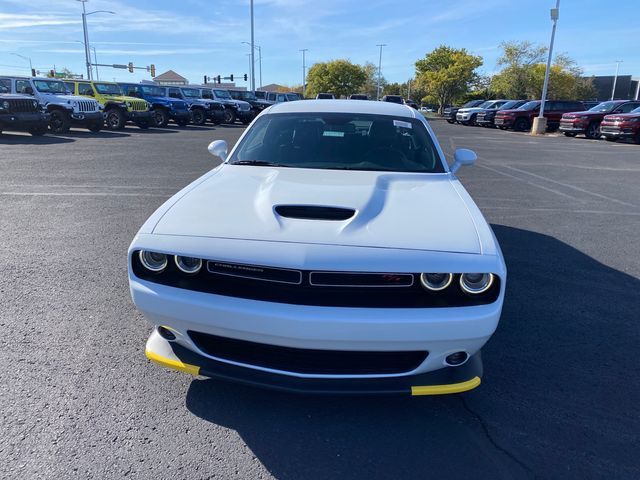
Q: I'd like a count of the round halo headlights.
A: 4